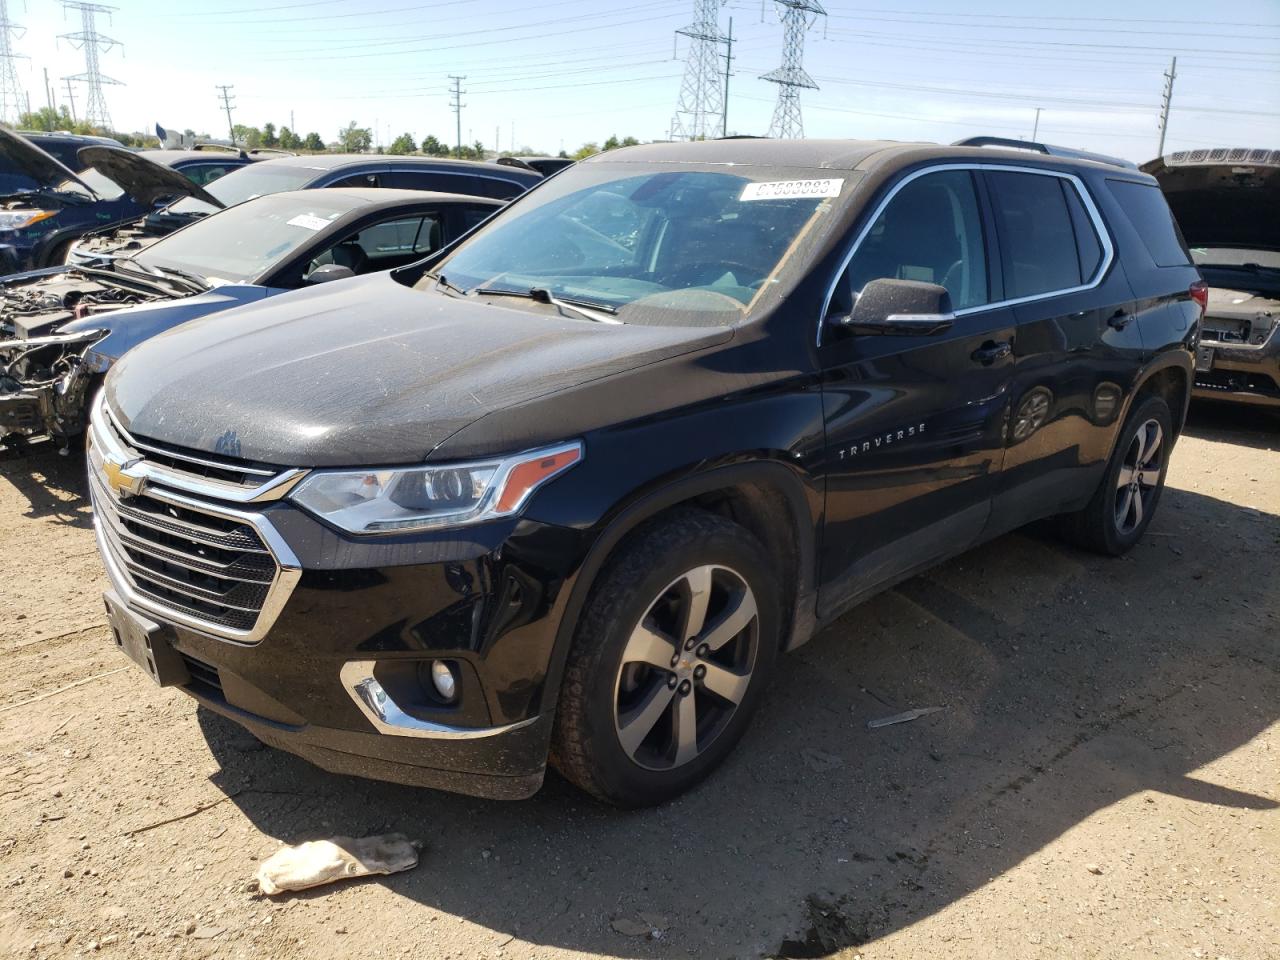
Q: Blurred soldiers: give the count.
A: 0